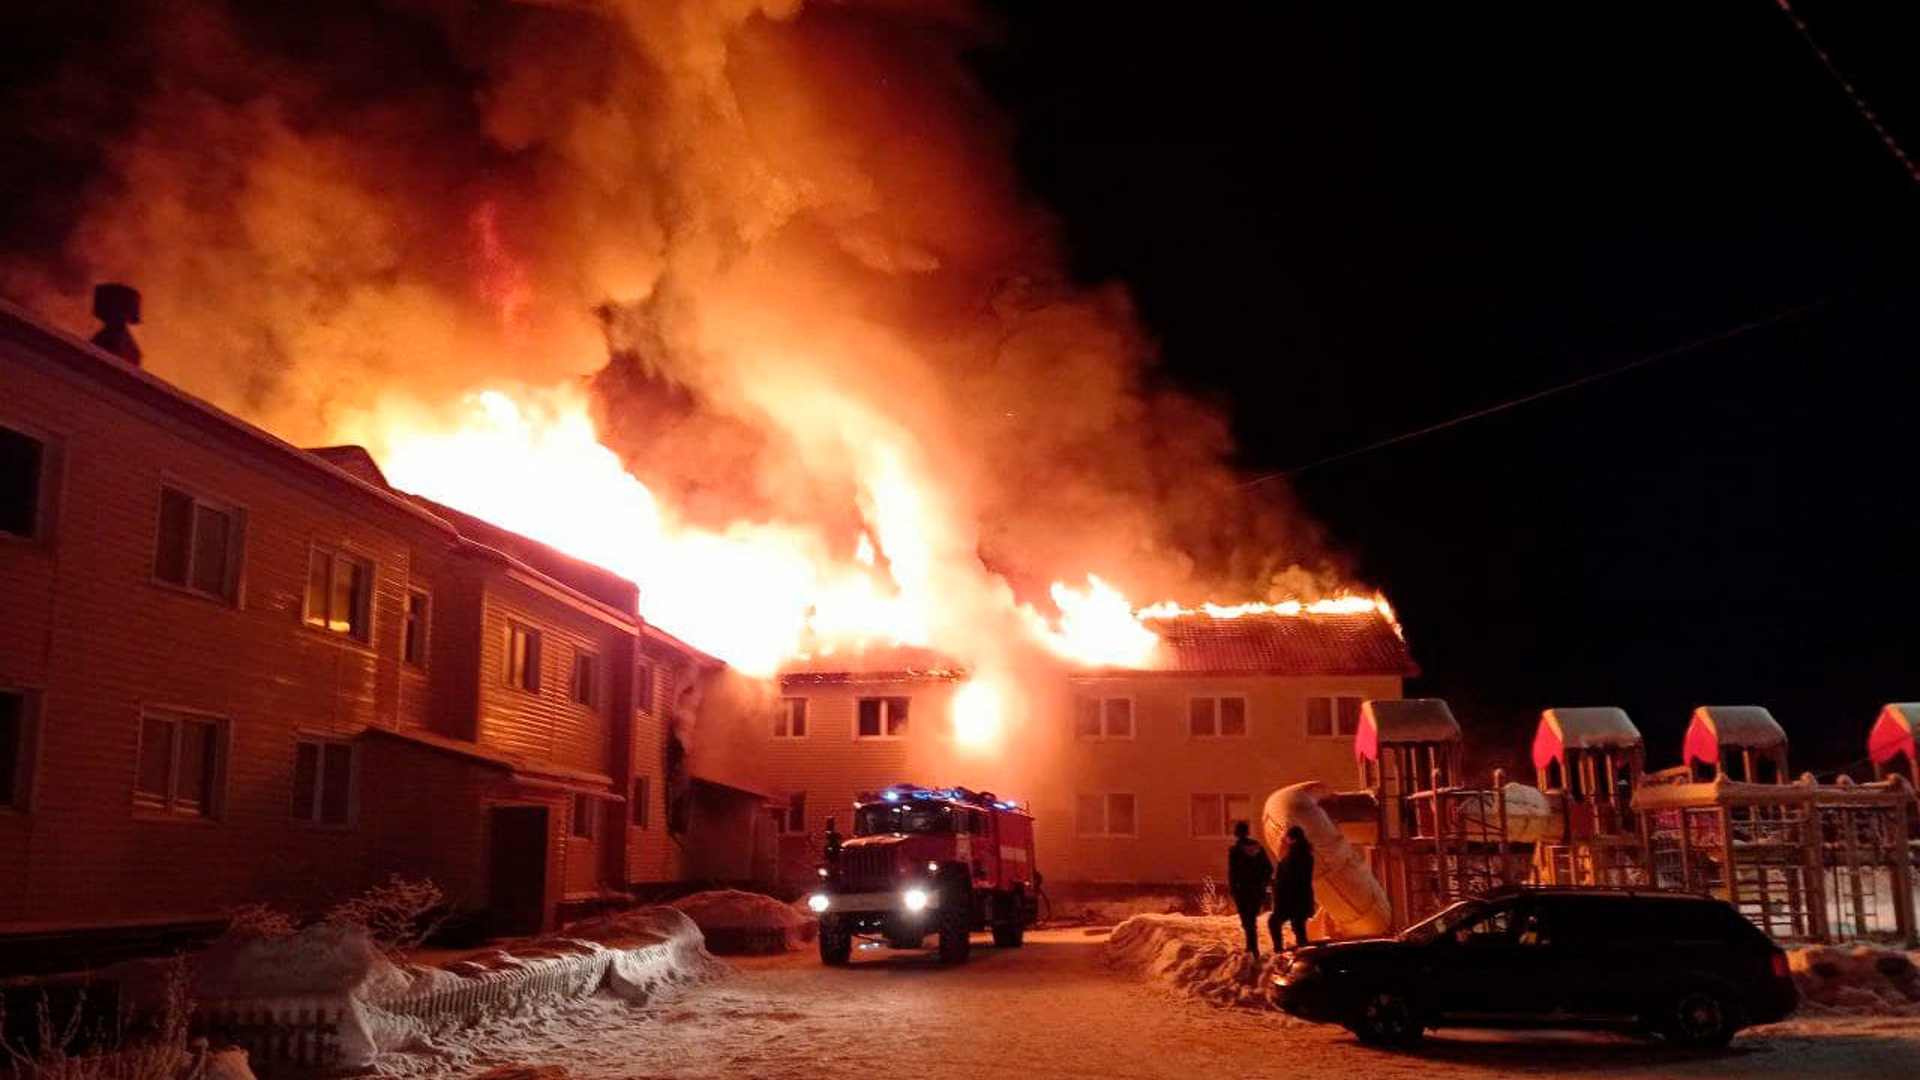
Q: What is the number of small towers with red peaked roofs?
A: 4